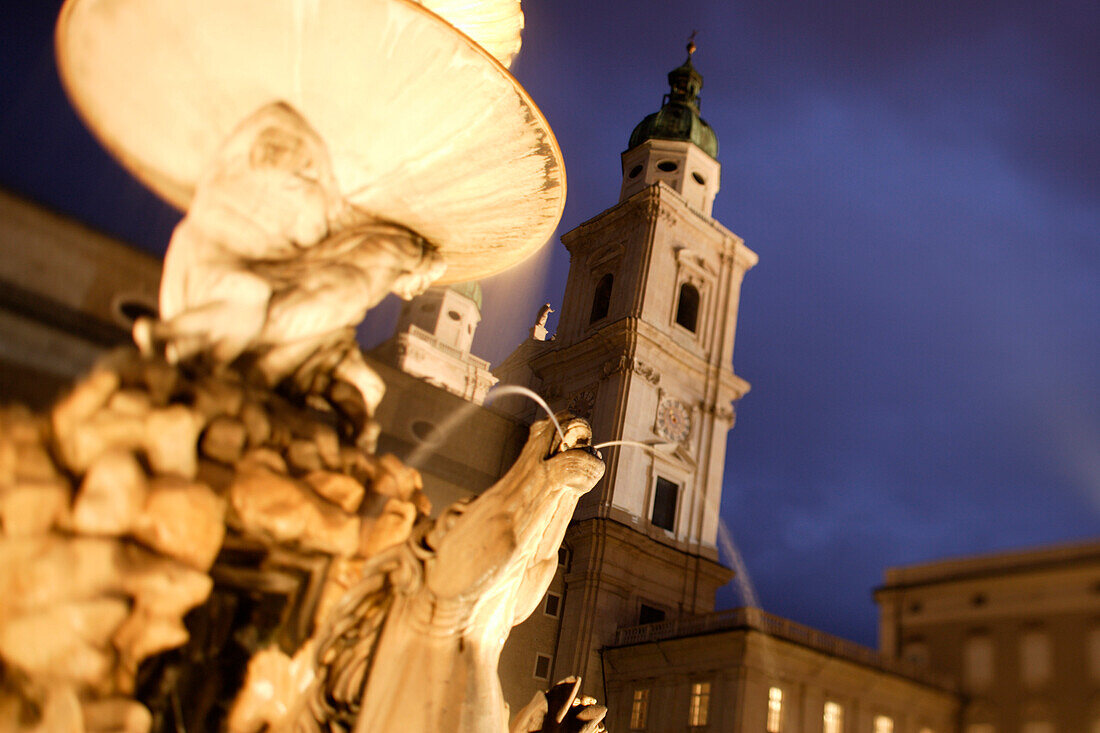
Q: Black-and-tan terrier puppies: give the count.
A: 0